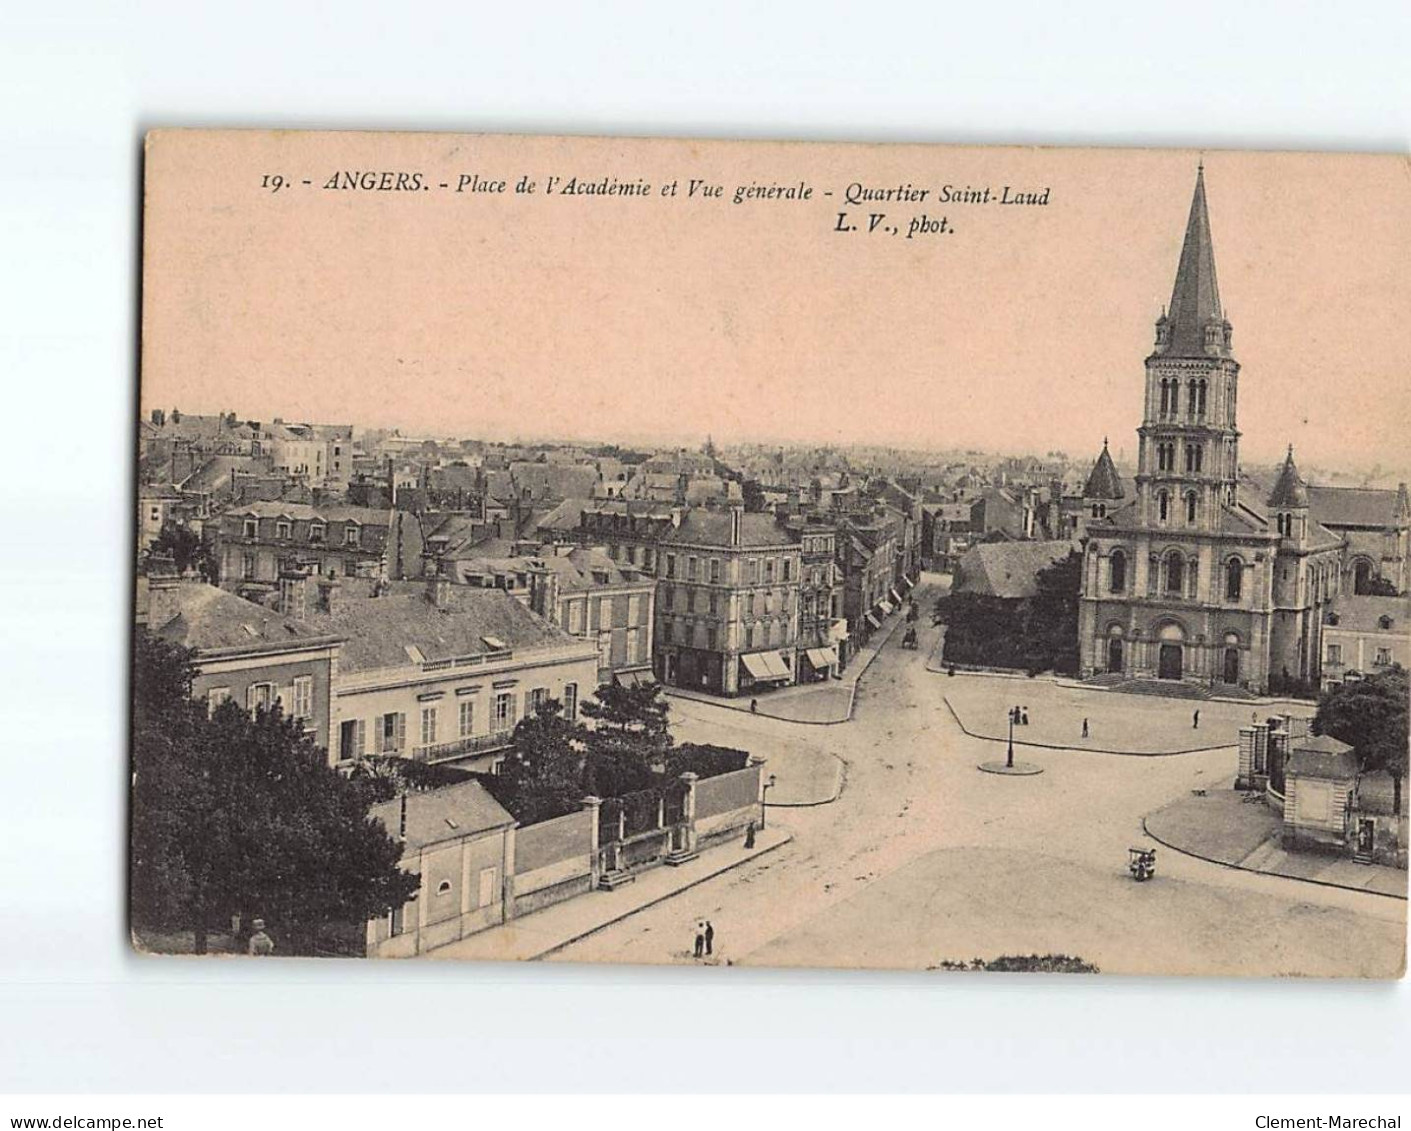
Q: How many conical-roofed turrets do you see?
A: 2